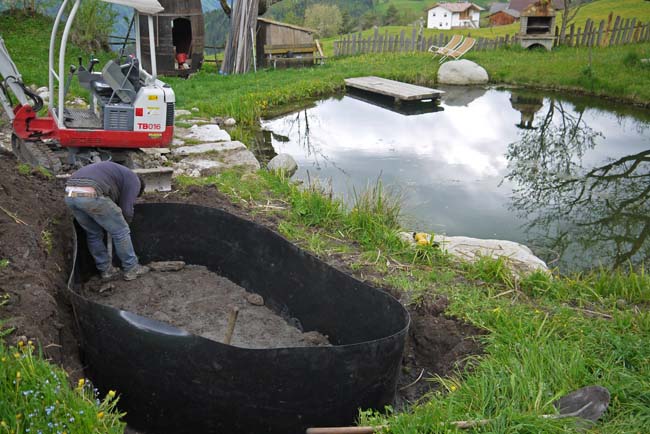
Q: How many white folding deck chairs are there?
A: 2